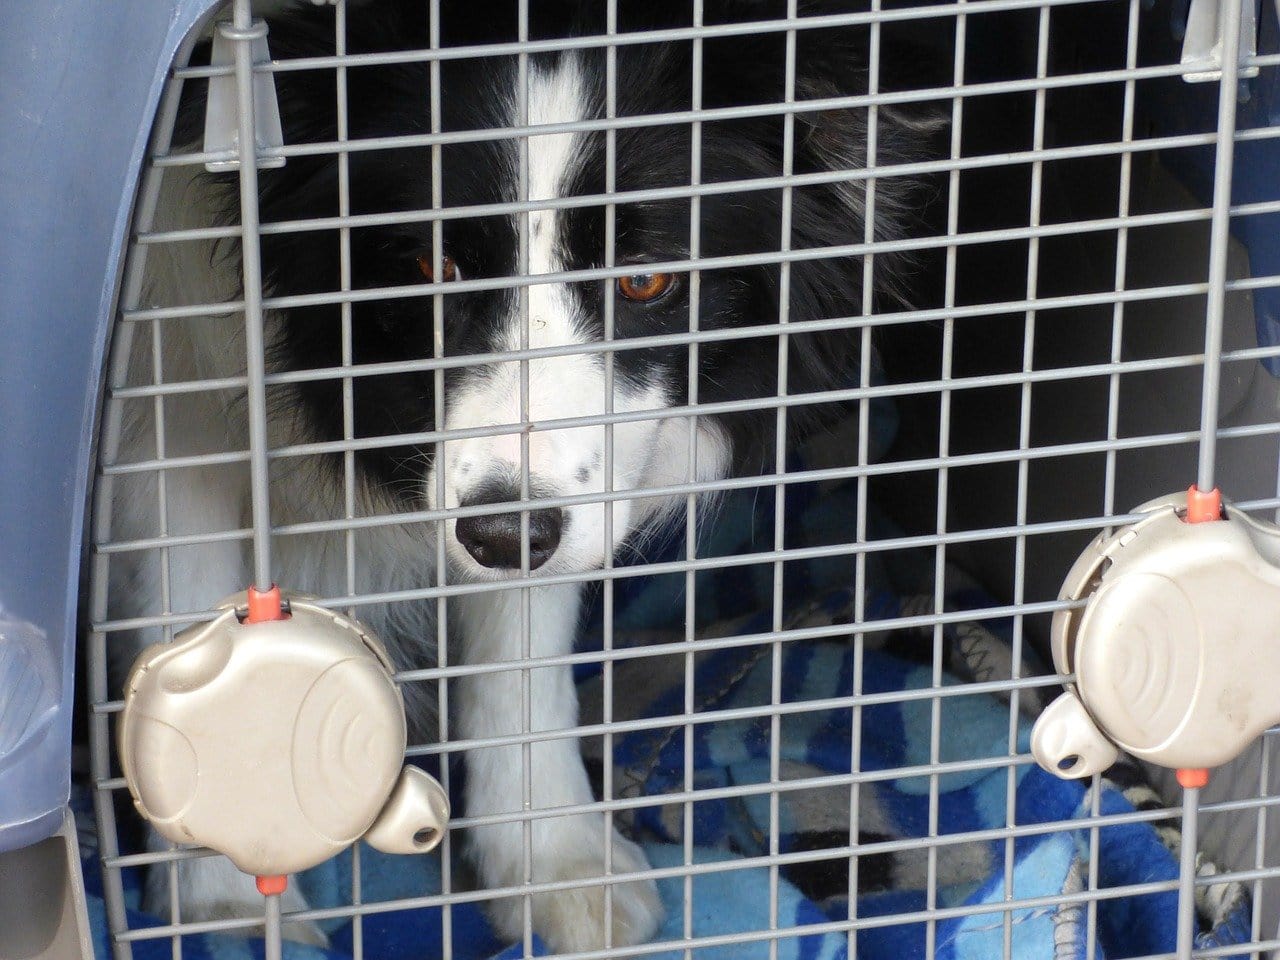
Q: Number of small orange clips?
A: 4